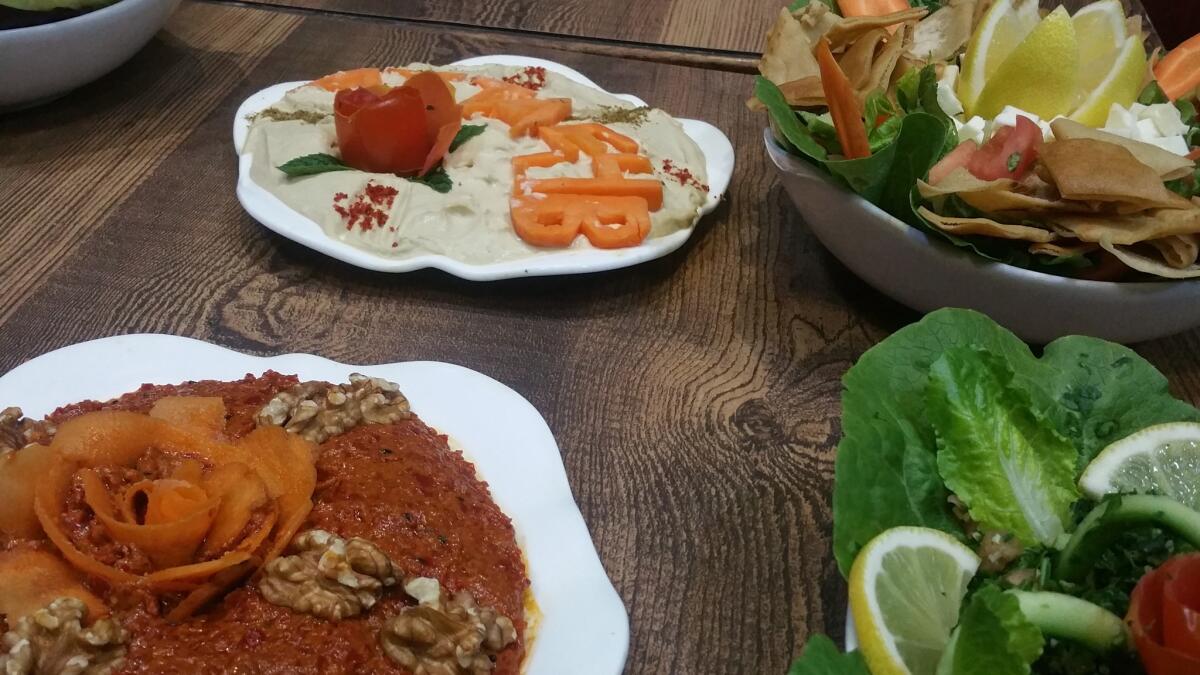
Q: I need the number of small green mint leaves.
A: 3